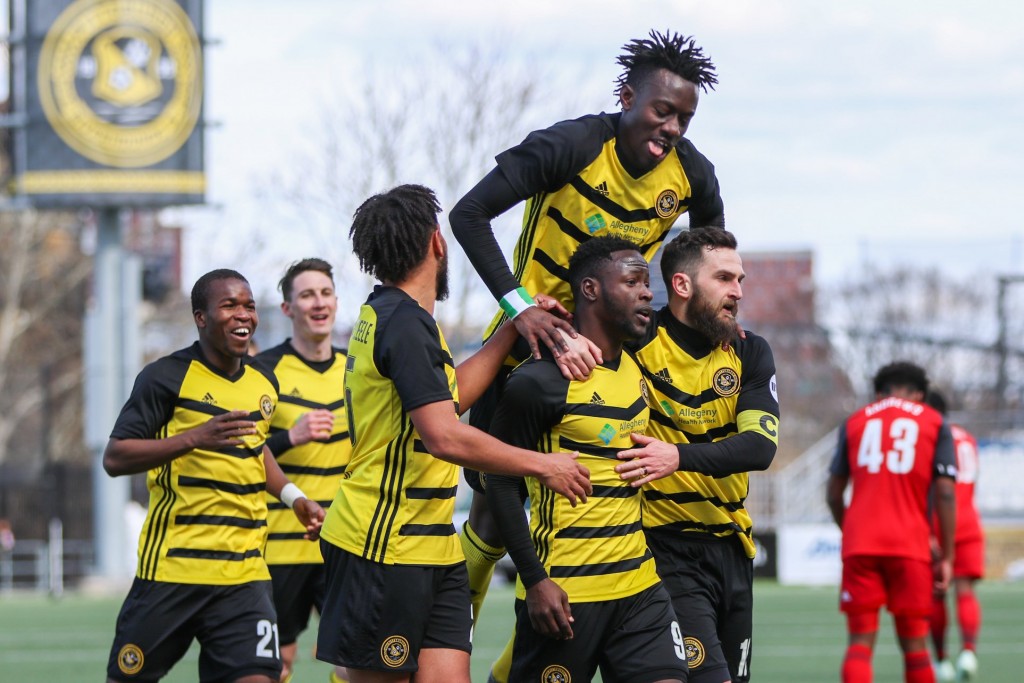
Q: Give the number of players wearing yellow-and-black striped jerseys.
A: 6